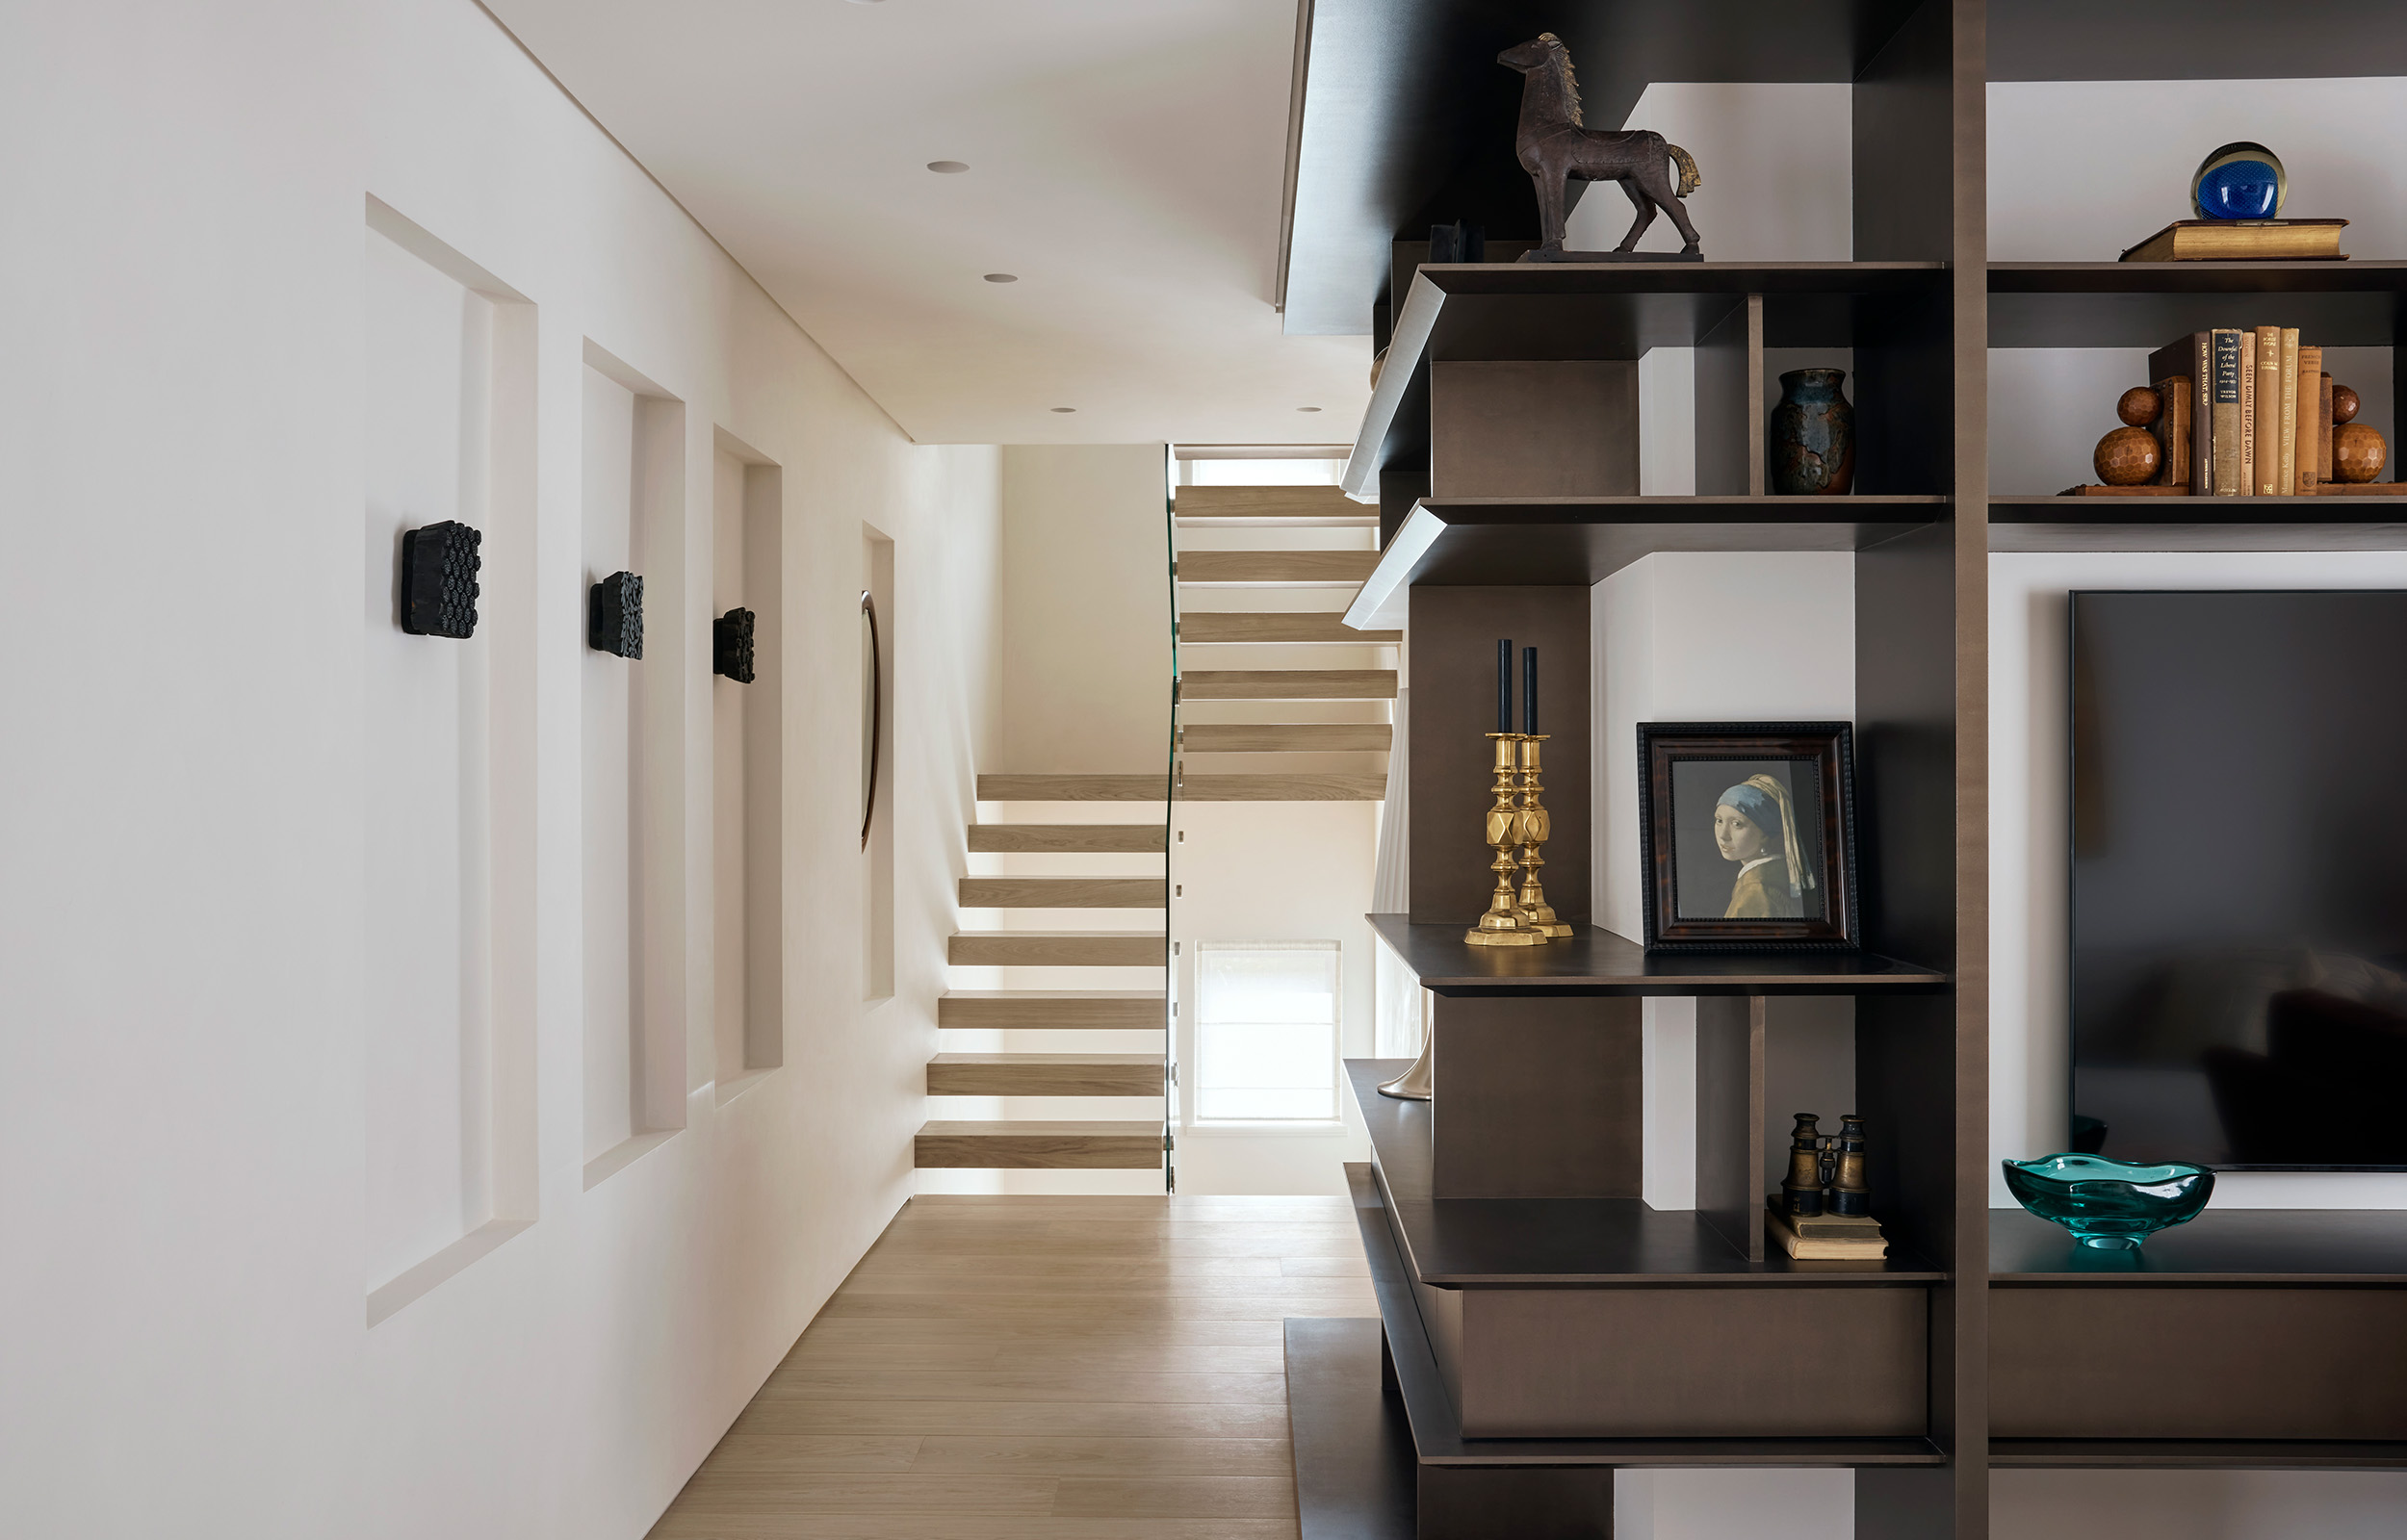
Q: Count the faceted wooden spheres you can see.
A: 4